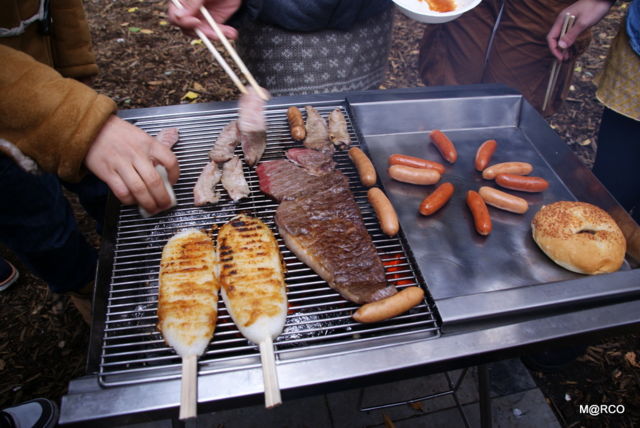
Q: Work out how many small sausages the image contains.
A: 13